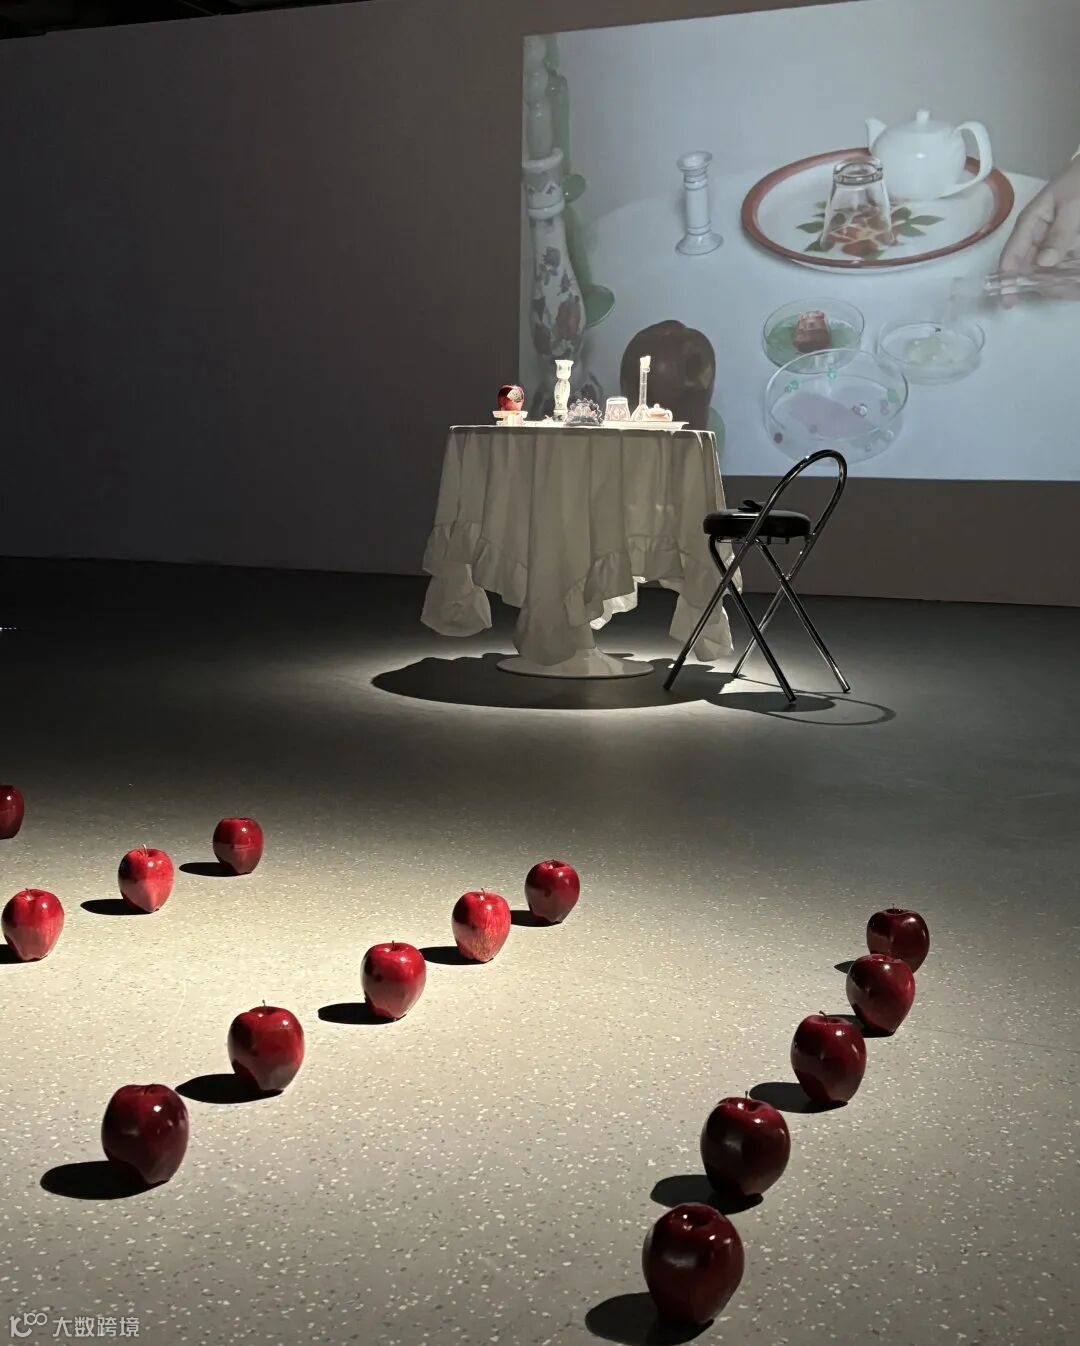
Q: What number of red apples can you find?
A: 15